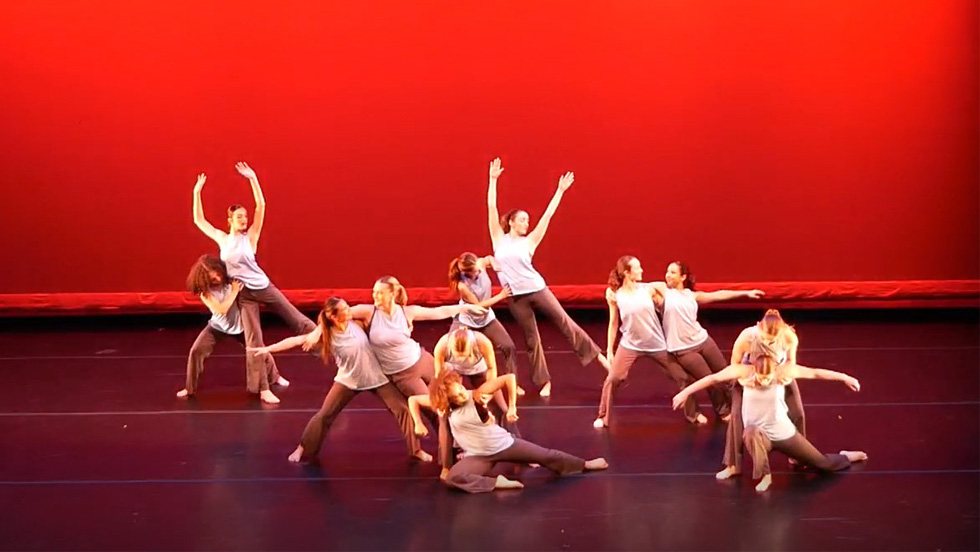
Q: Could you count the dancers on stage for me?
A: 12